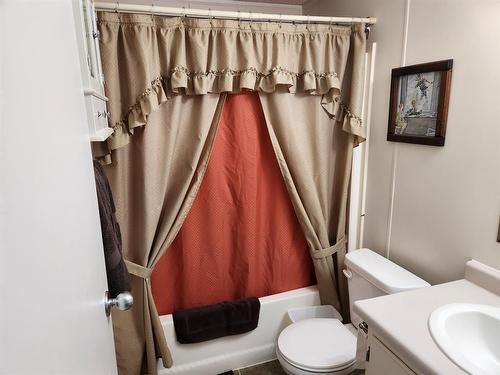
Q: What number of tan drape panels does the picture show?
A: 2